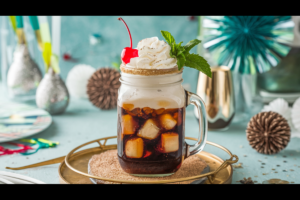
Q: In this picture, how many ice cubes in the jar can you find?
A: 5